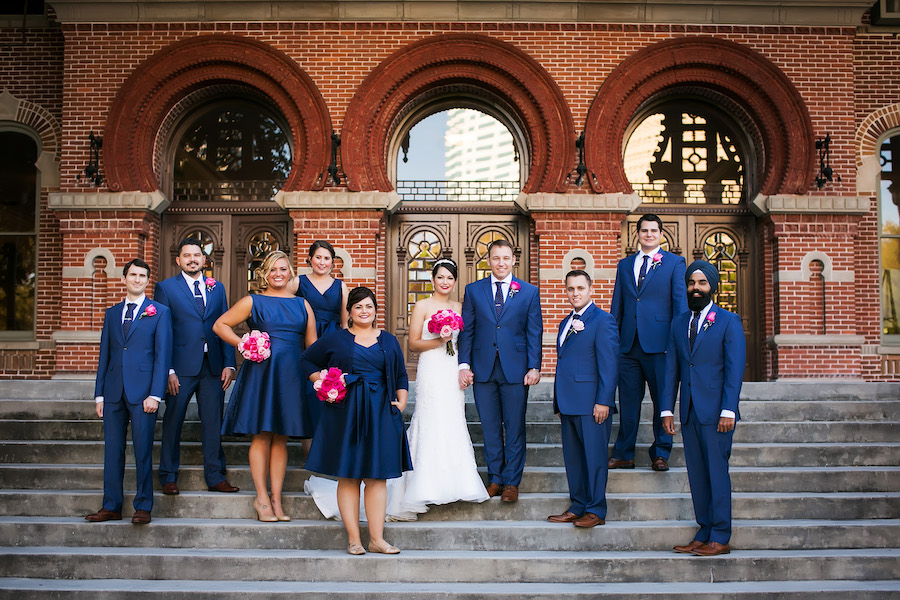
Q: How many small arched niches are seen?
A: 4